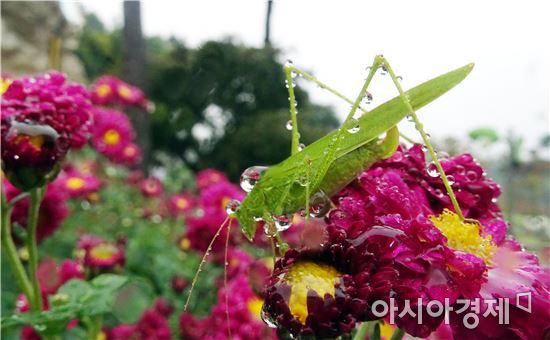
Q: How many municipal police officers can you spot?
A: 0